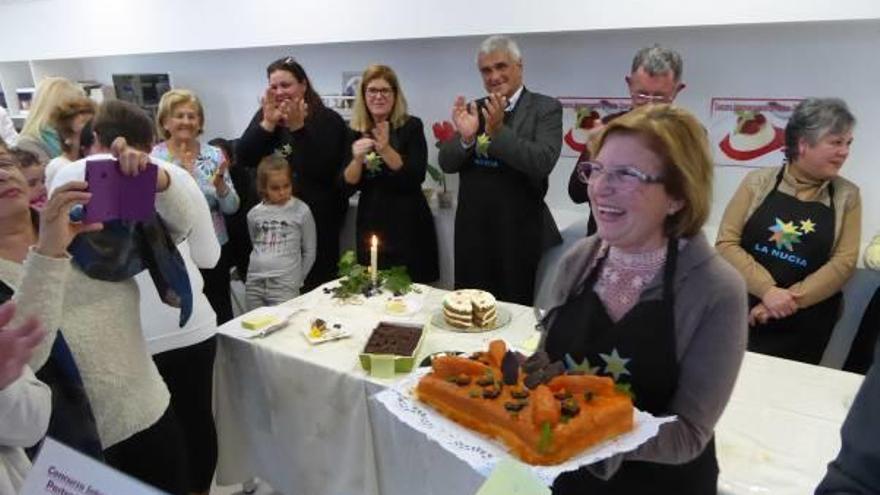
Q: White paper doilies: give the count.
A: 1